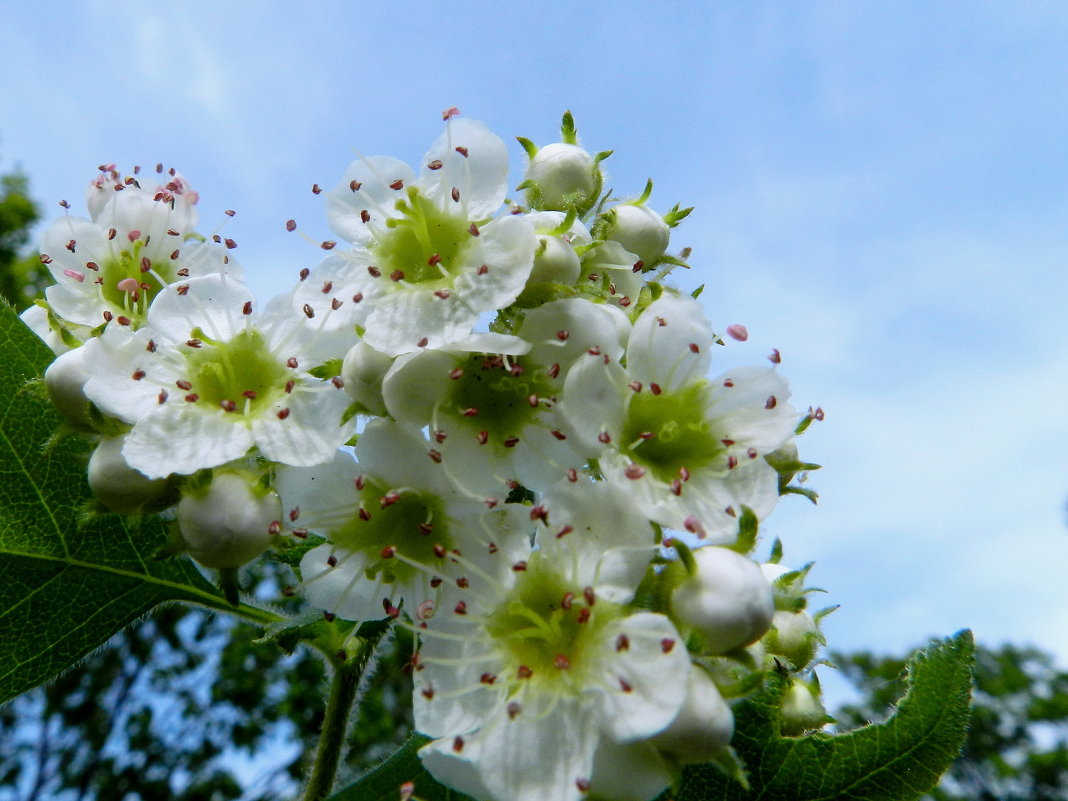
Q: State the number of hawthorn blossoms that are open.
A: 7